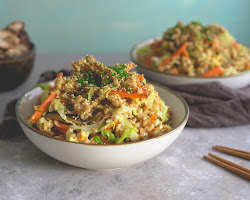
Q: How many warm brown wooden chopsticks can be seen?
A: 4